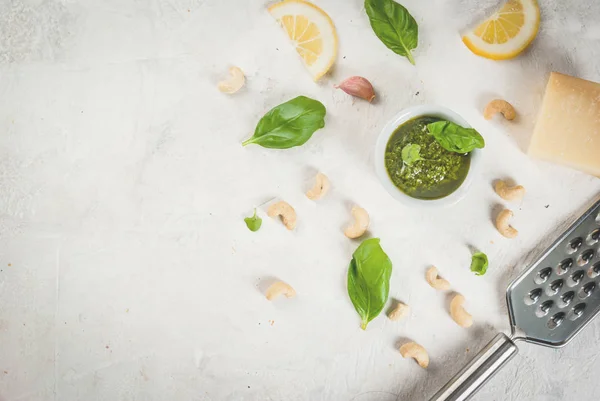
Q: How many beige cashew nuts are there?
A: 12